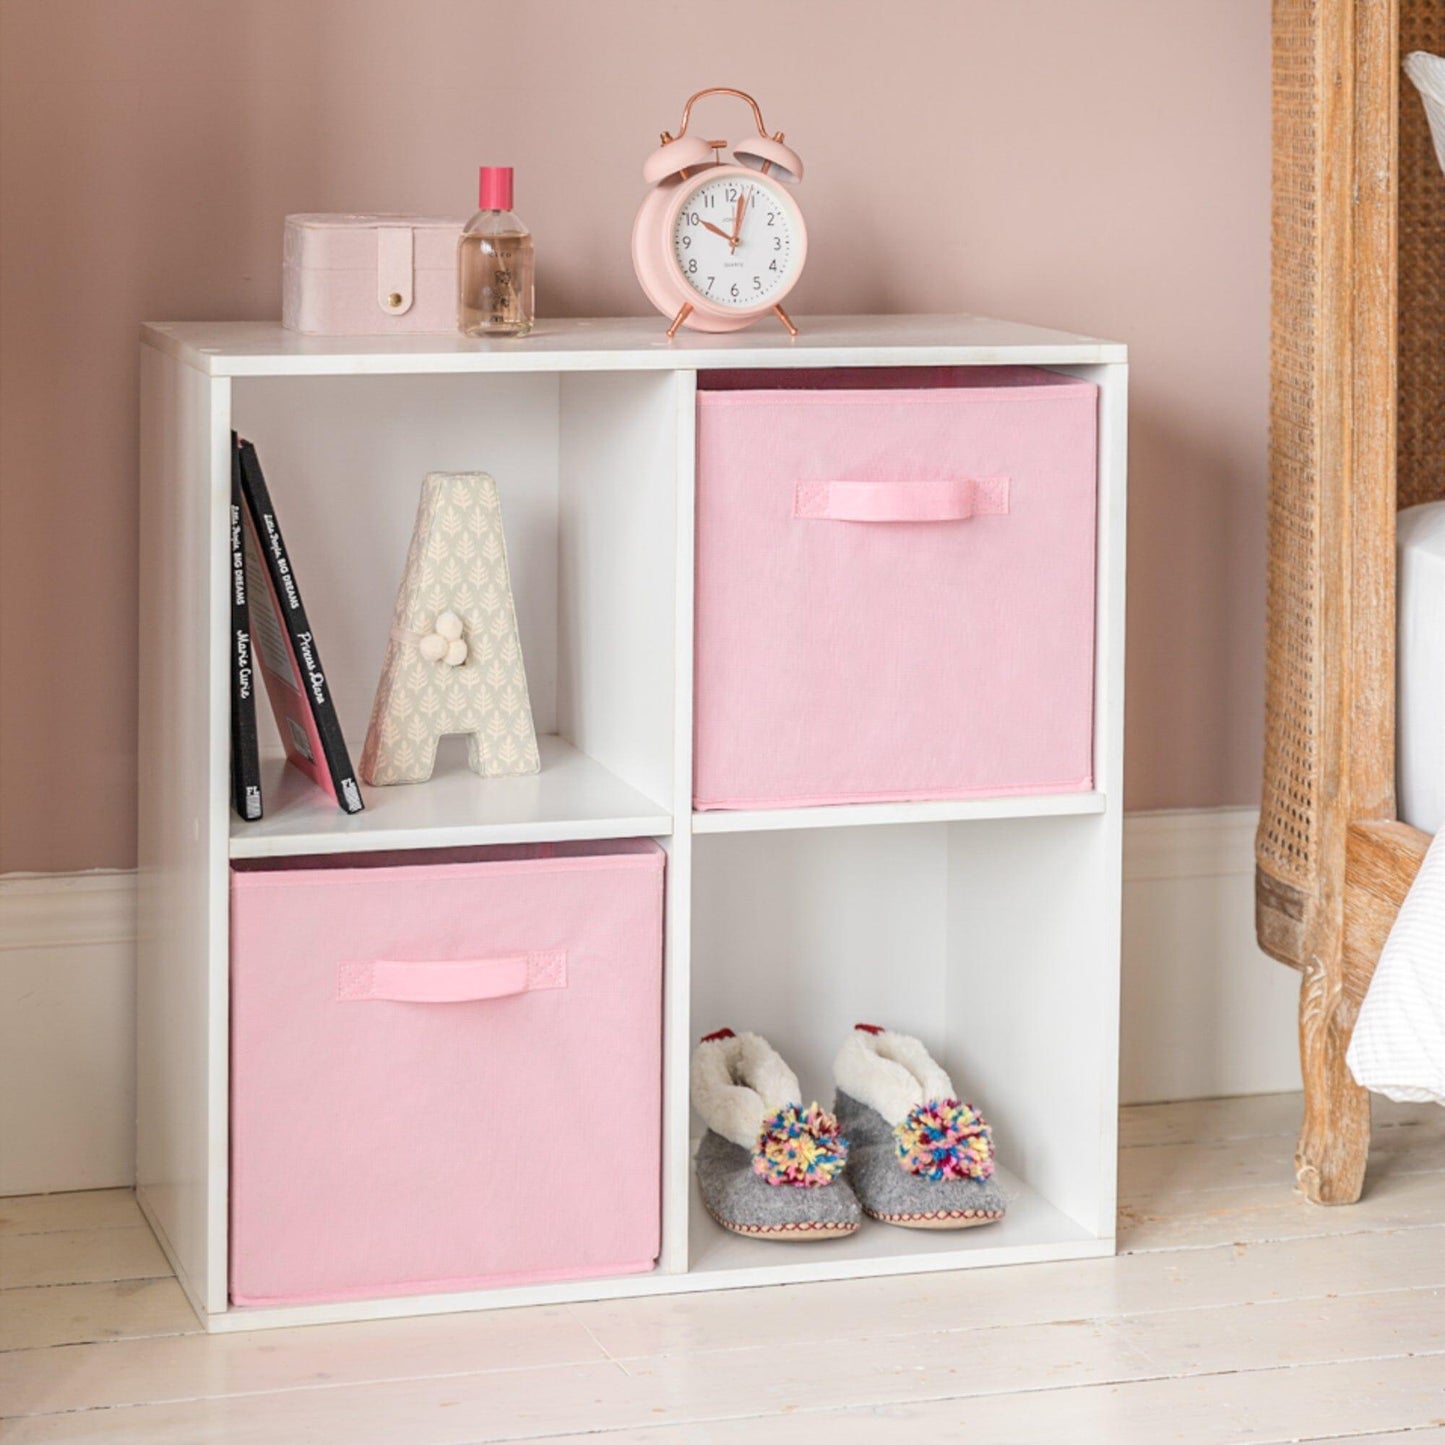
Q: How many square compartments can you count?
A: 4